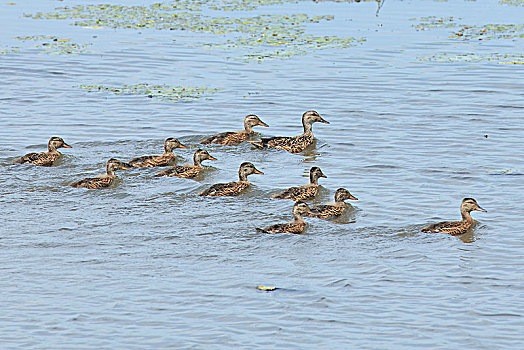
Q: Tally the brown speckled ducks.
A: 11